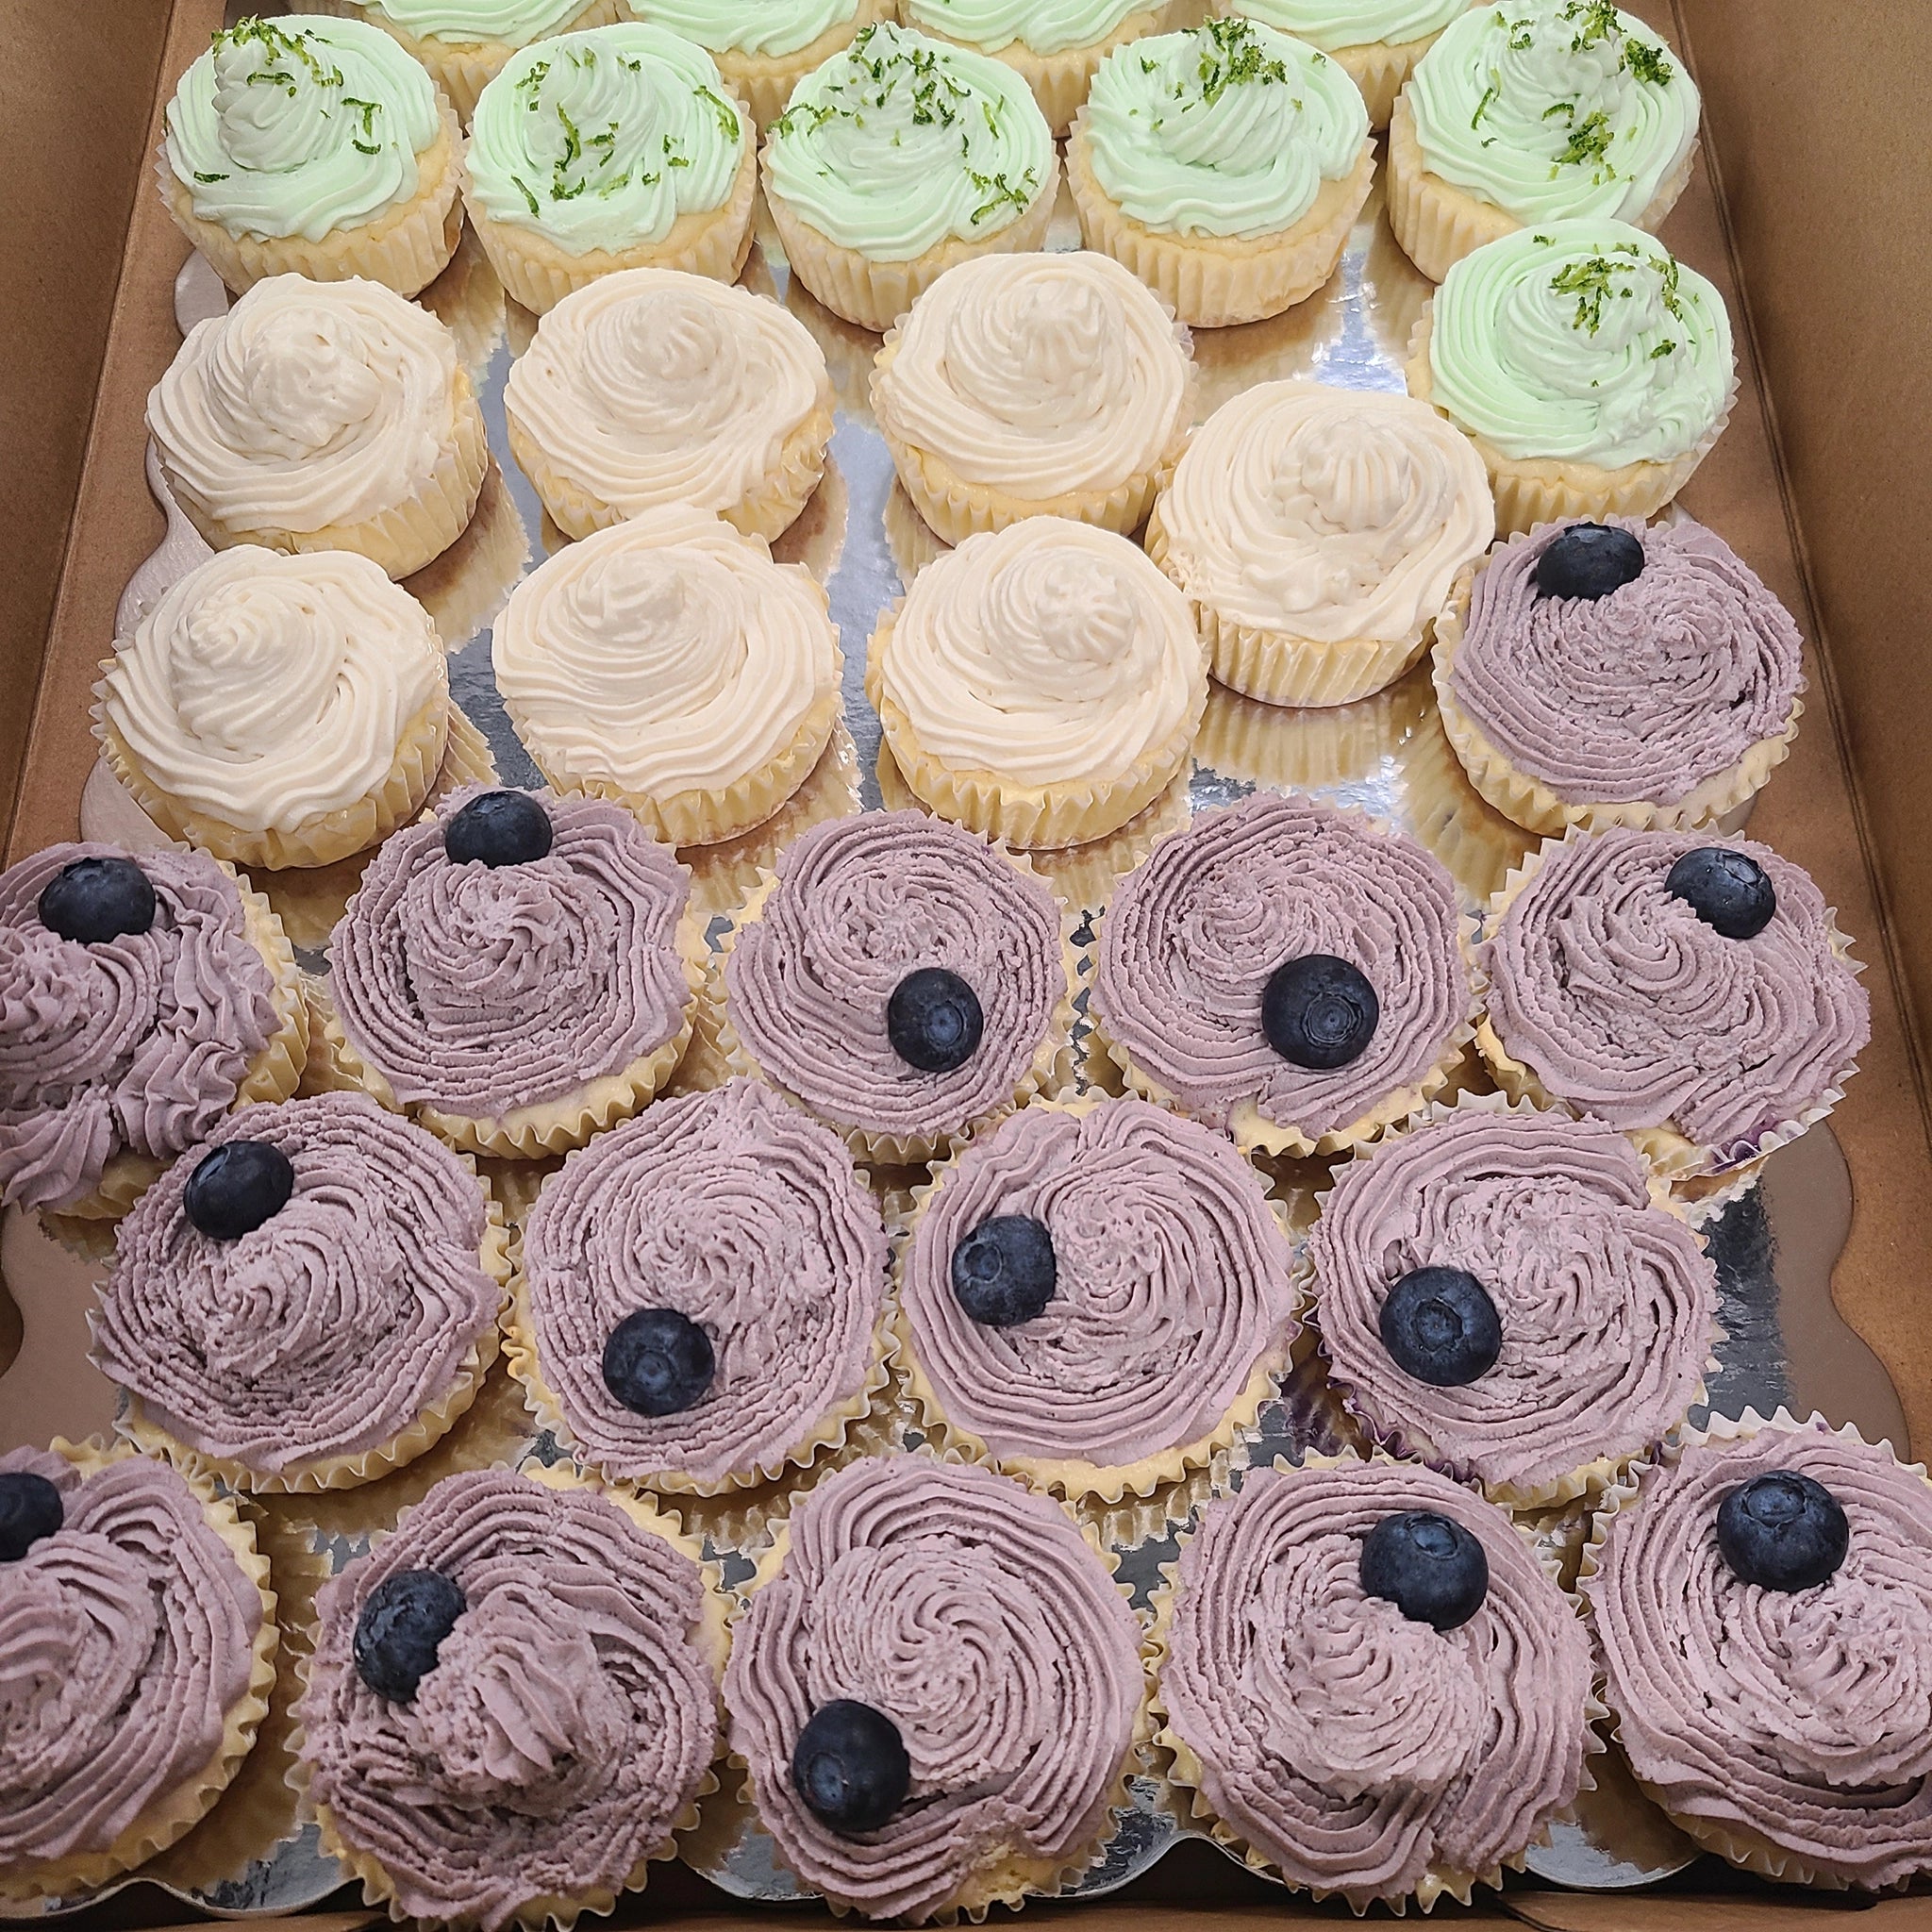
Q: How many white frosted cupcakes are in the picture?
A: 7